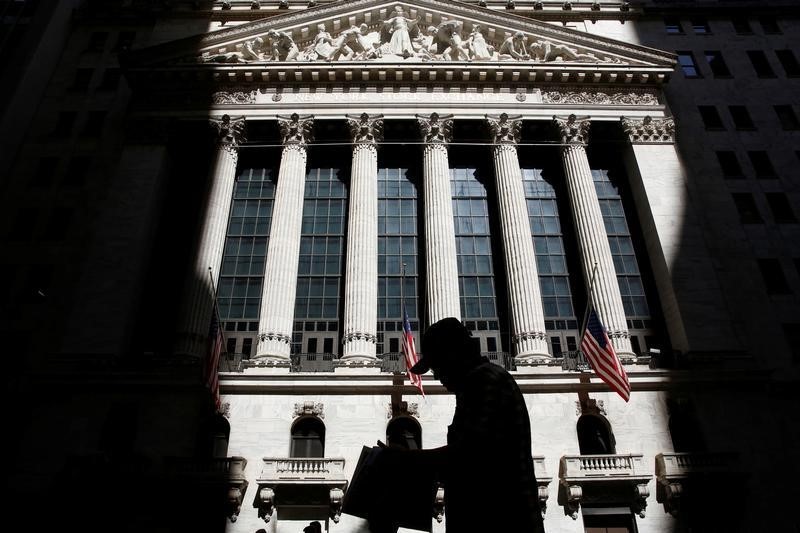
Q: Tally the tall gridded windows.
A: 6